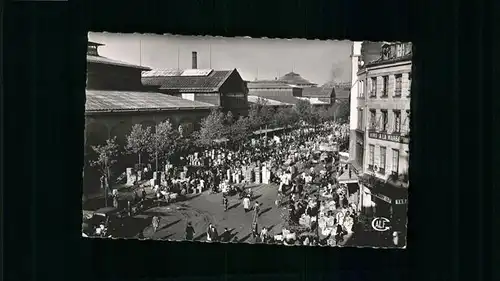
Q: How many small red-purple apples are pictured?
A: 0